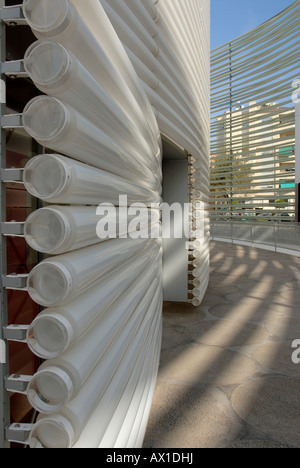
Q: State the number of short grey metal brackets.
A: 9